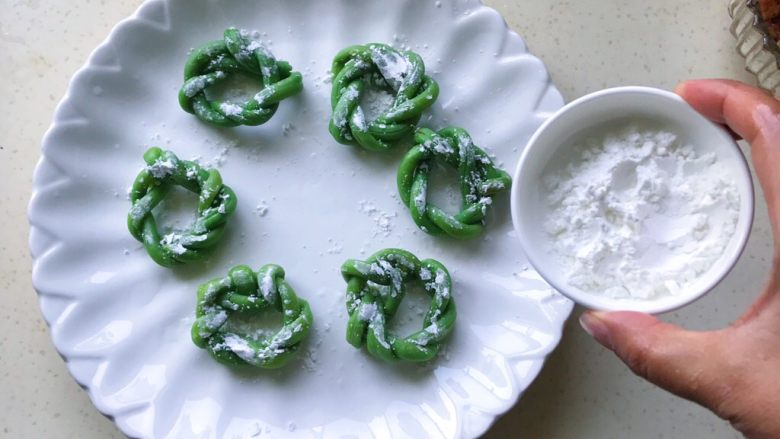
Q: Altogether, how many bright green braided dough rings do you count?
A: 6